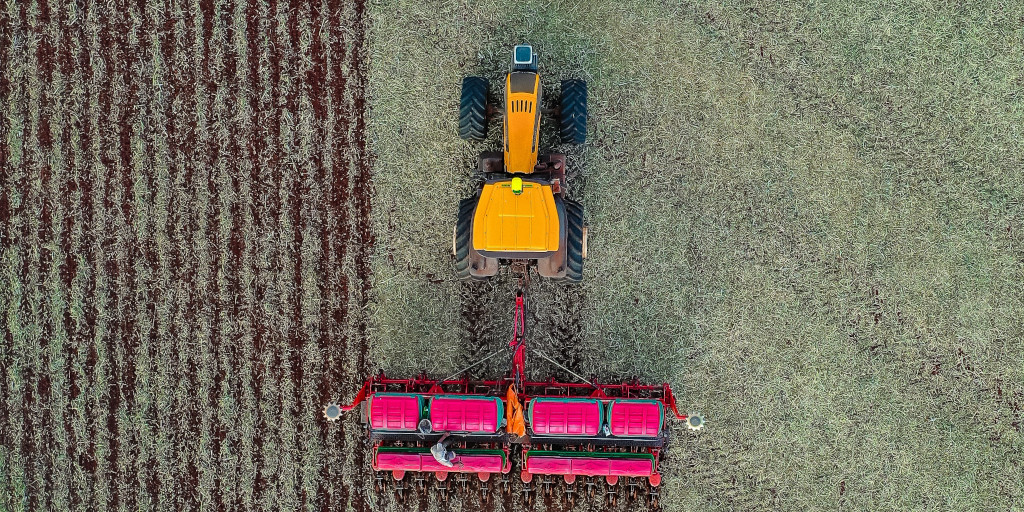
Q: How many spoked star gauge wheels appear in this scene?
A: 2